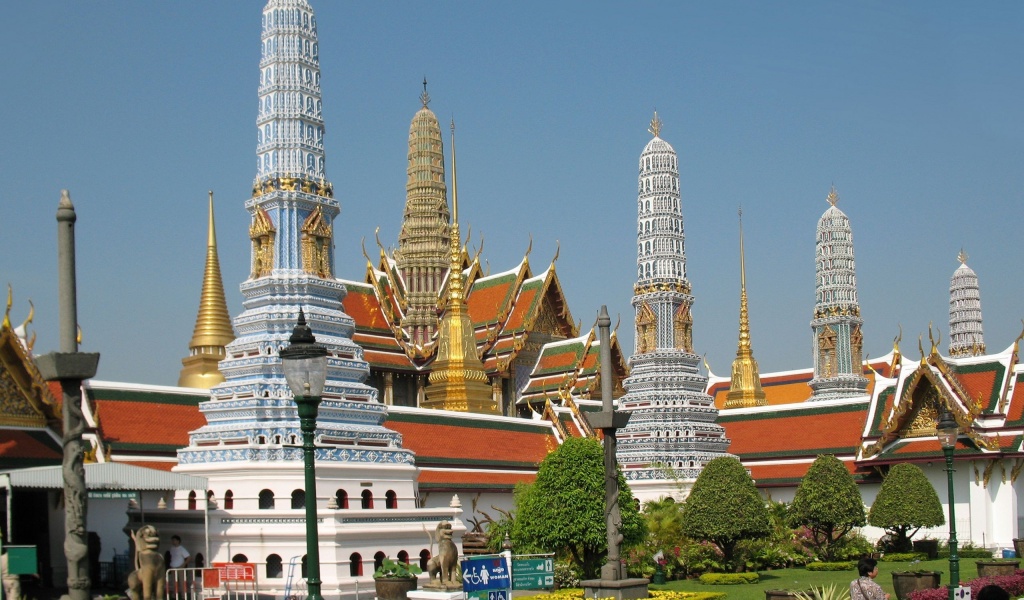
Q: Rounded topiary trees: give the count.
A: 4